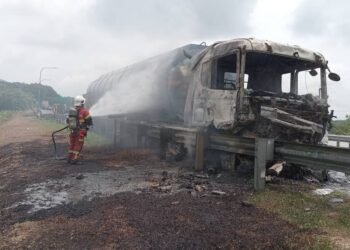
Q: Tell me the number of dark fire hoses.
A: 1